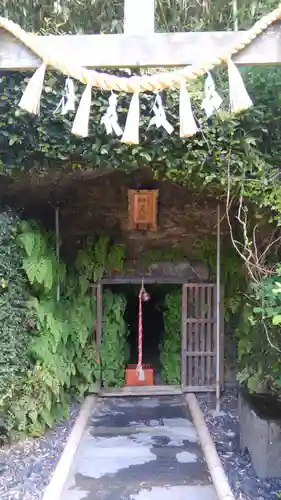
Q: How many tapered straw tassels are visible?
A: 5